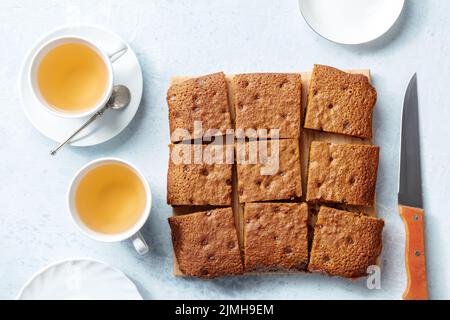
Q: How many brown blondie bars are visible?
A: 9